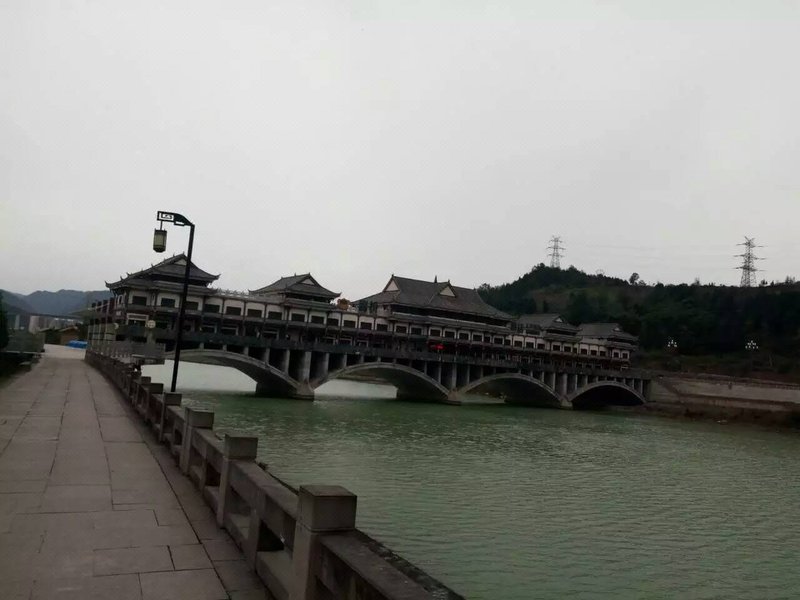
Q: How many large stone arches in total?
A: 4